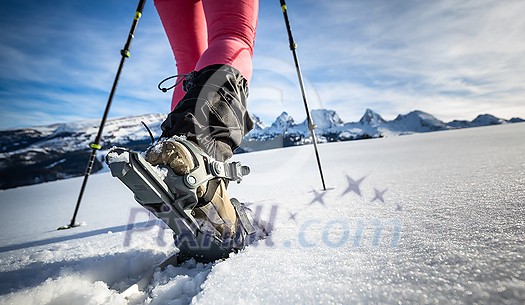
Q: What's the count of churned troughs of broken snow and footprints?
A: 1